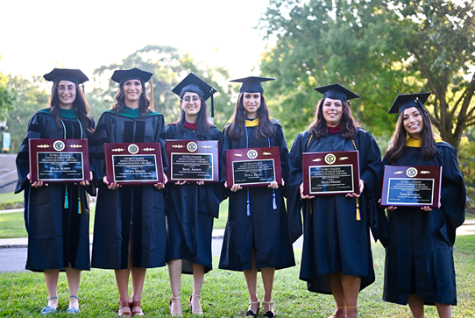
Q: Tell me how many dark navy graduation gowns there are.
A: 6